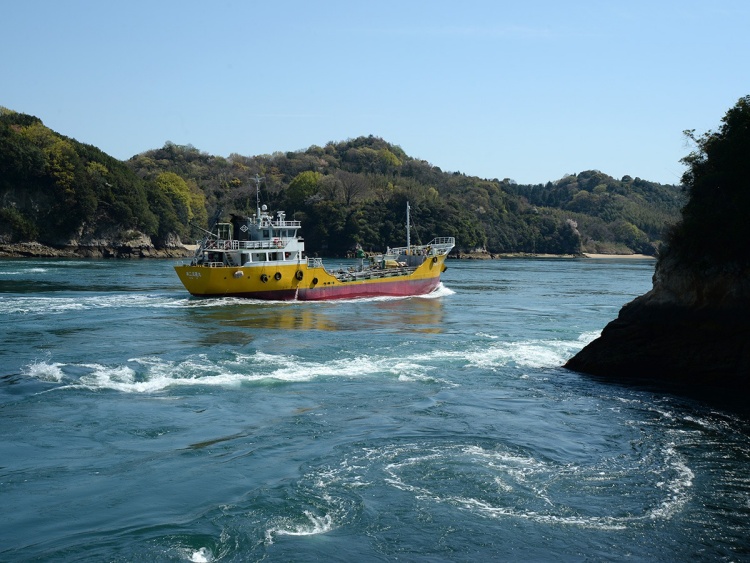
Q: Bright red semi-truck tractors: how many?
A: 0